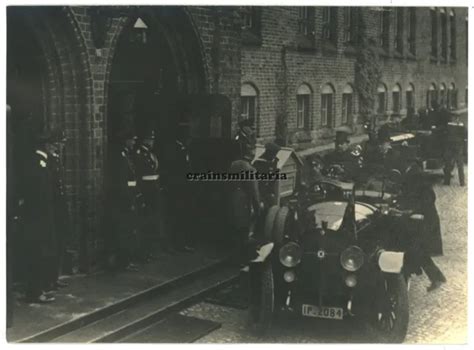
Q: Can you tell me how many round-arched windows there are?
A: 10